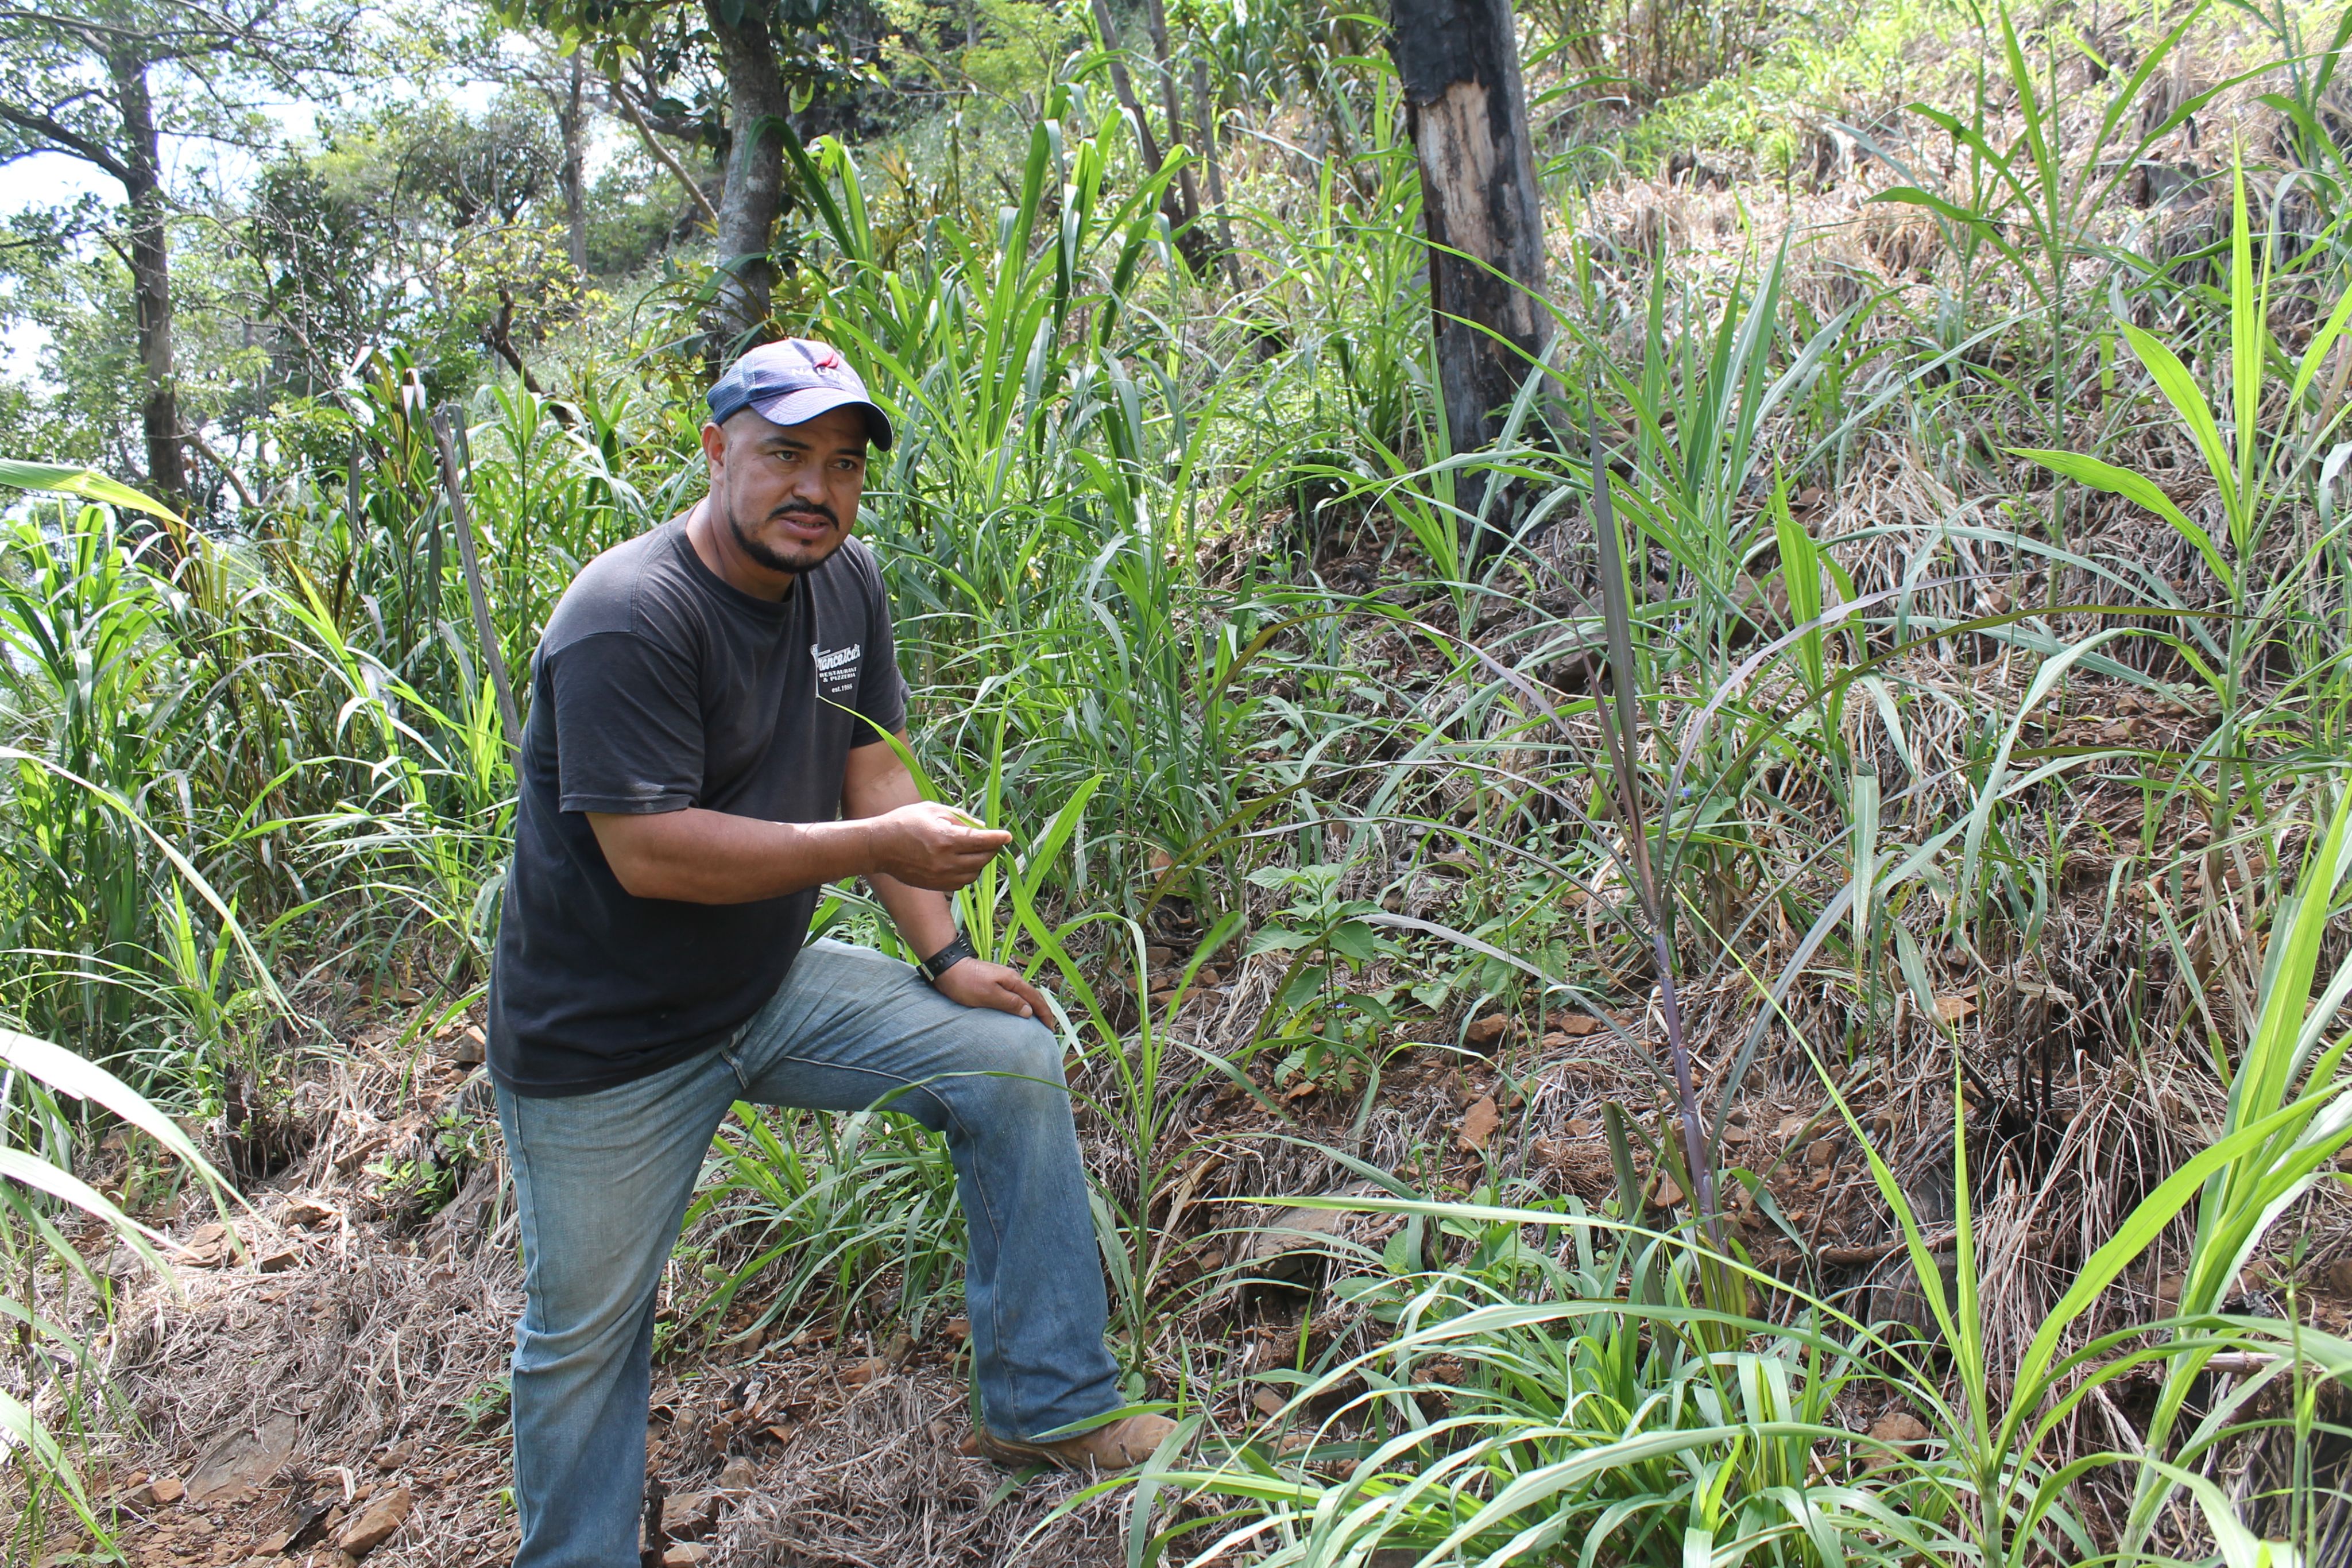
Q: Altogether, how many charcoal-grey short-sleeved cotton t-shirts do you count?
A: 1